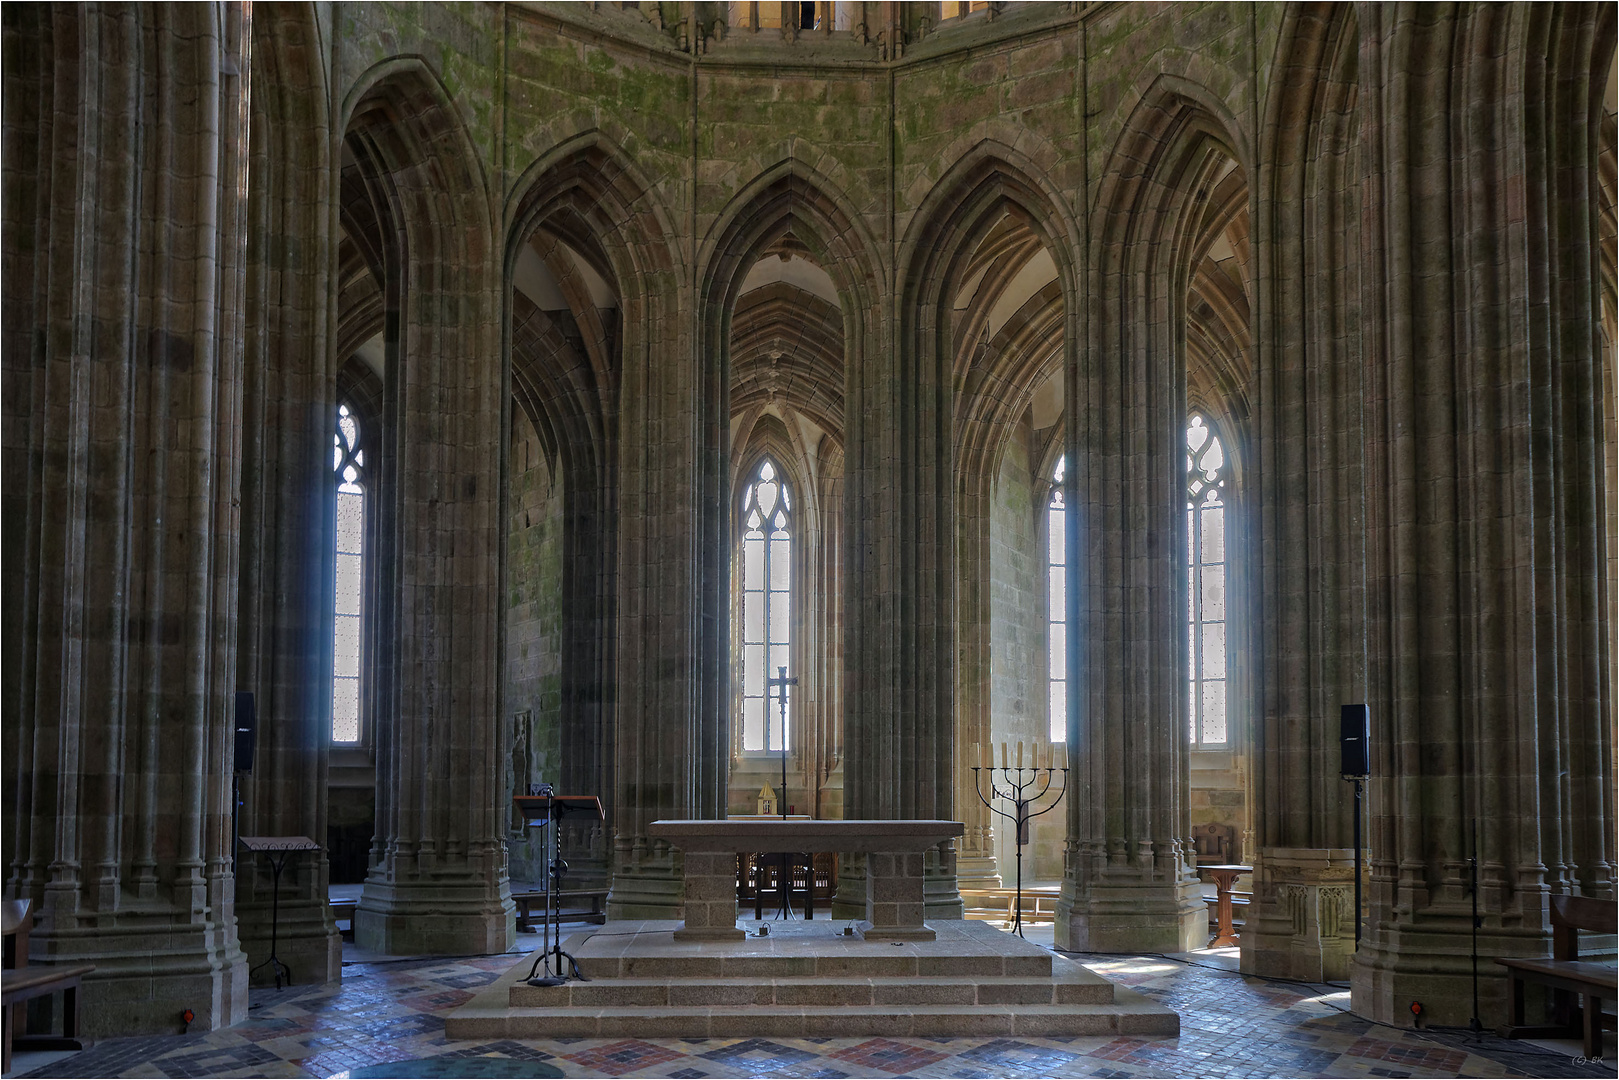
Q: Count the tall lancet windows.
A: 4